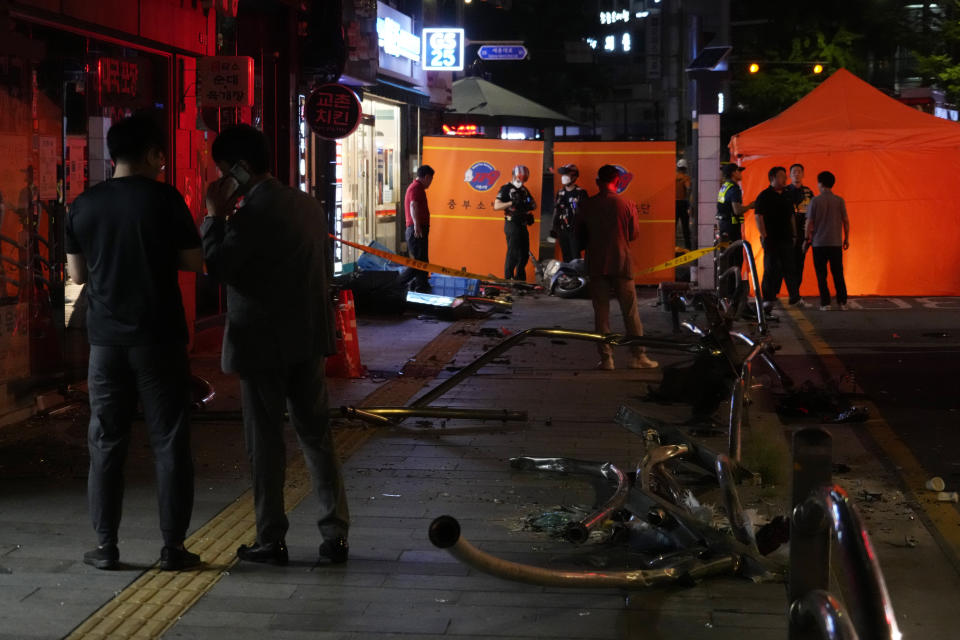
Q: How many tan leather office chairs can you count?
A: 0